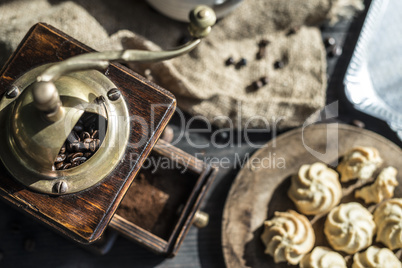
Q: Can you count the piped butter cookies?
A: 8